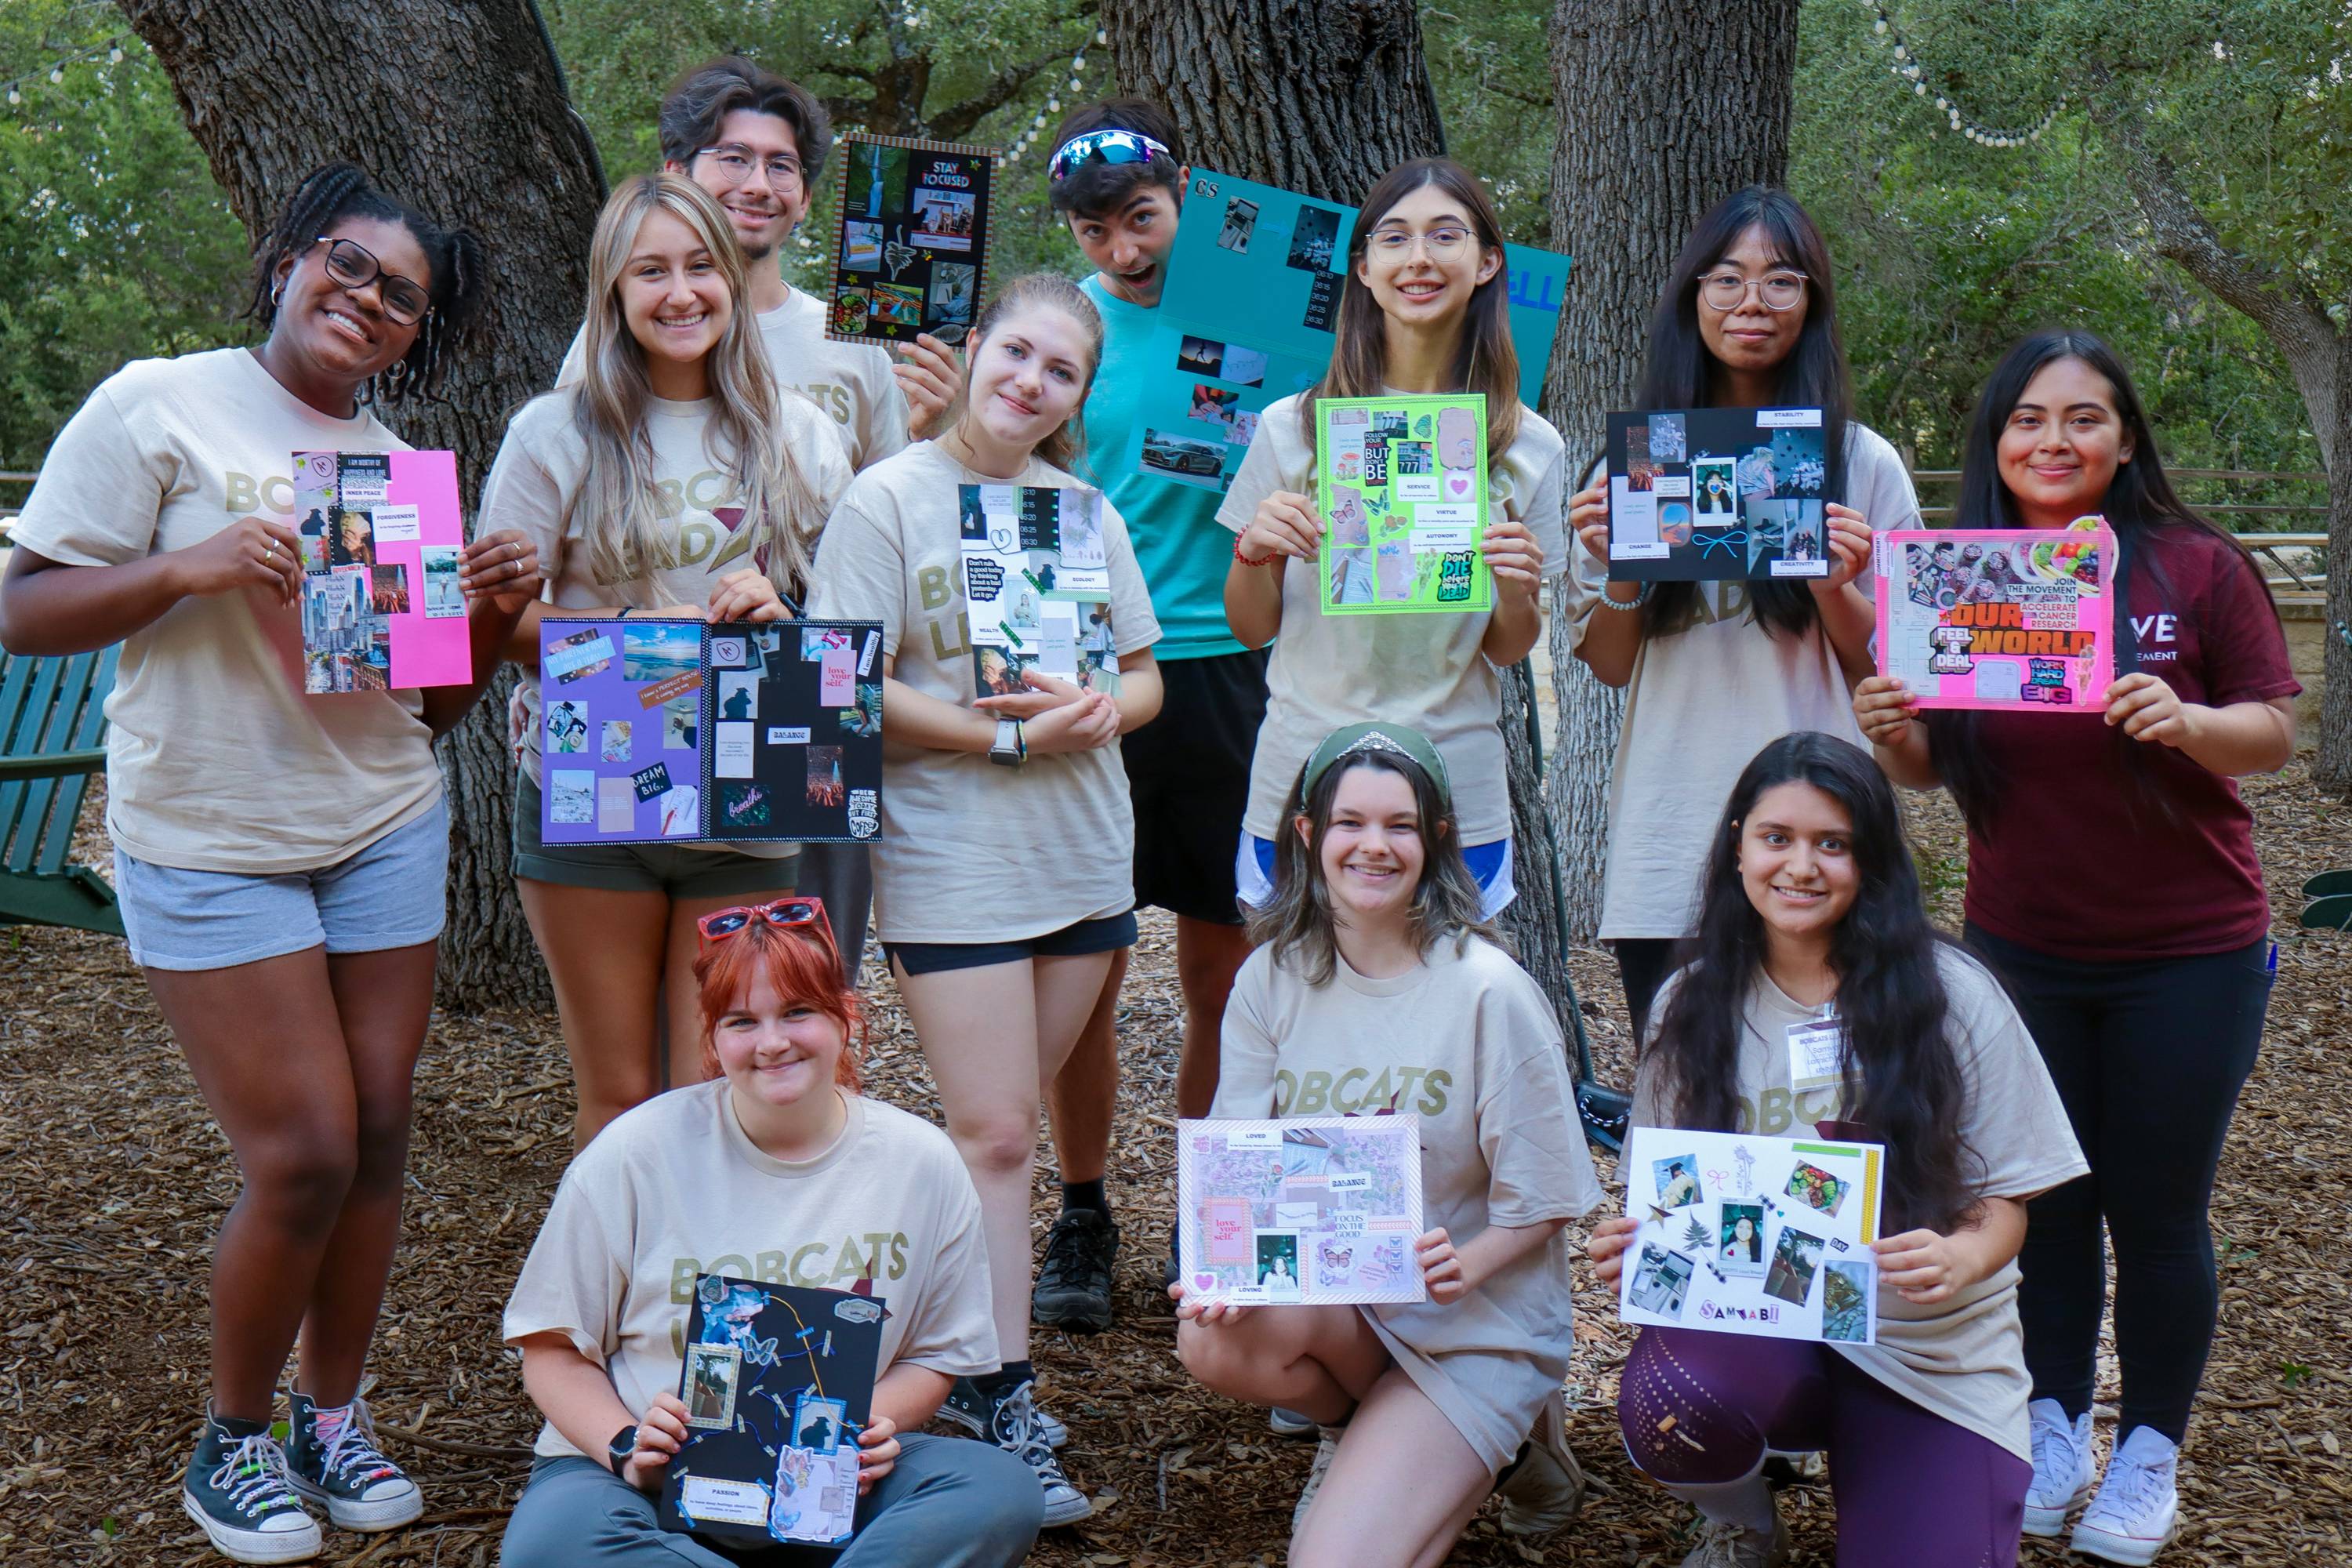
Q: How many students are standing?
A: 8